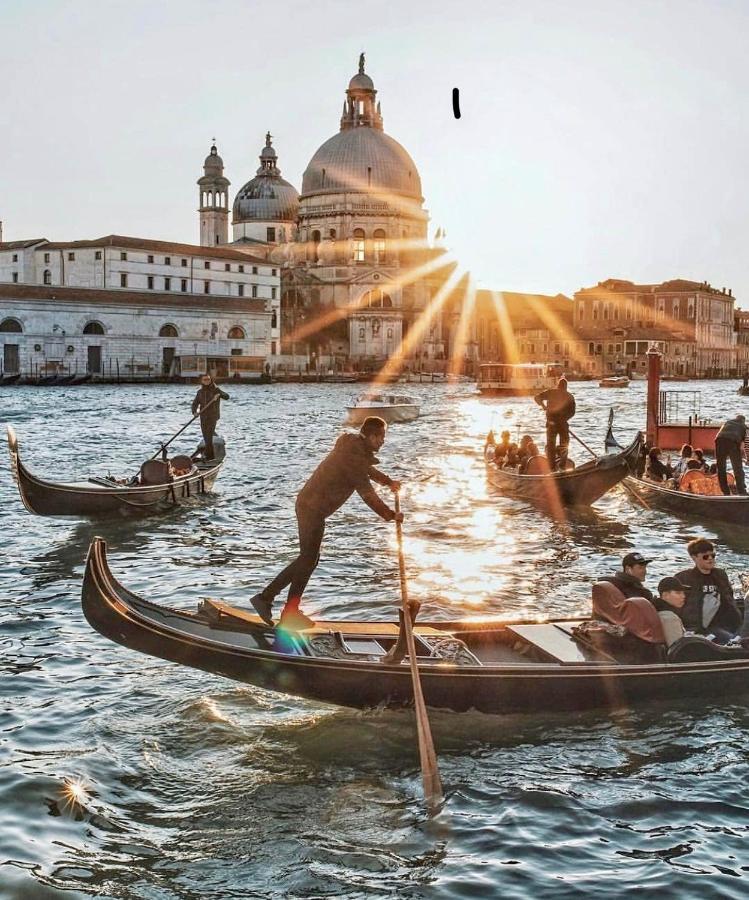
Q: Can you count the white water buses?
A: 1